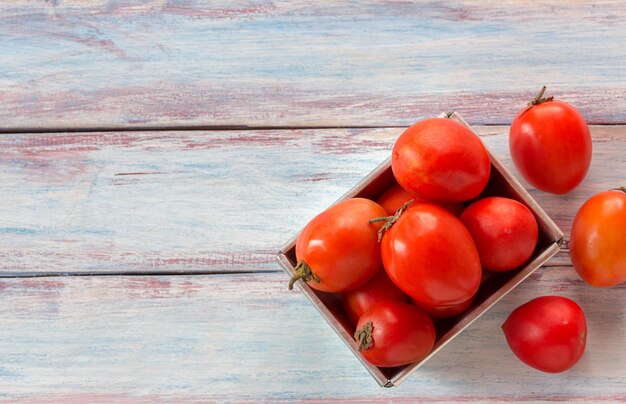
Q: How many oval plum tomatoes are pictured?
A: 11